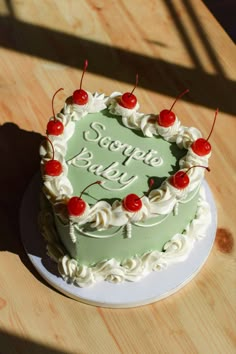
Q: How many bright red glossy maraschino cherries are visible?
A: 9